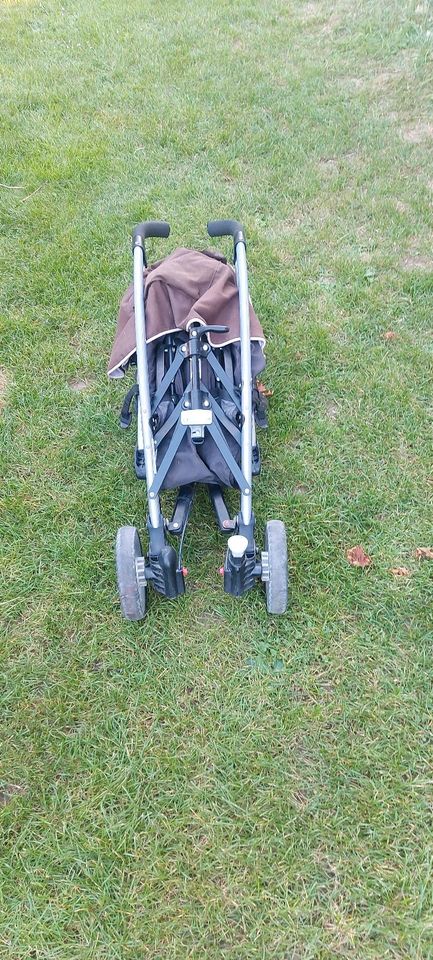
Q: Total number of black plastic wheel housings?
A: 2